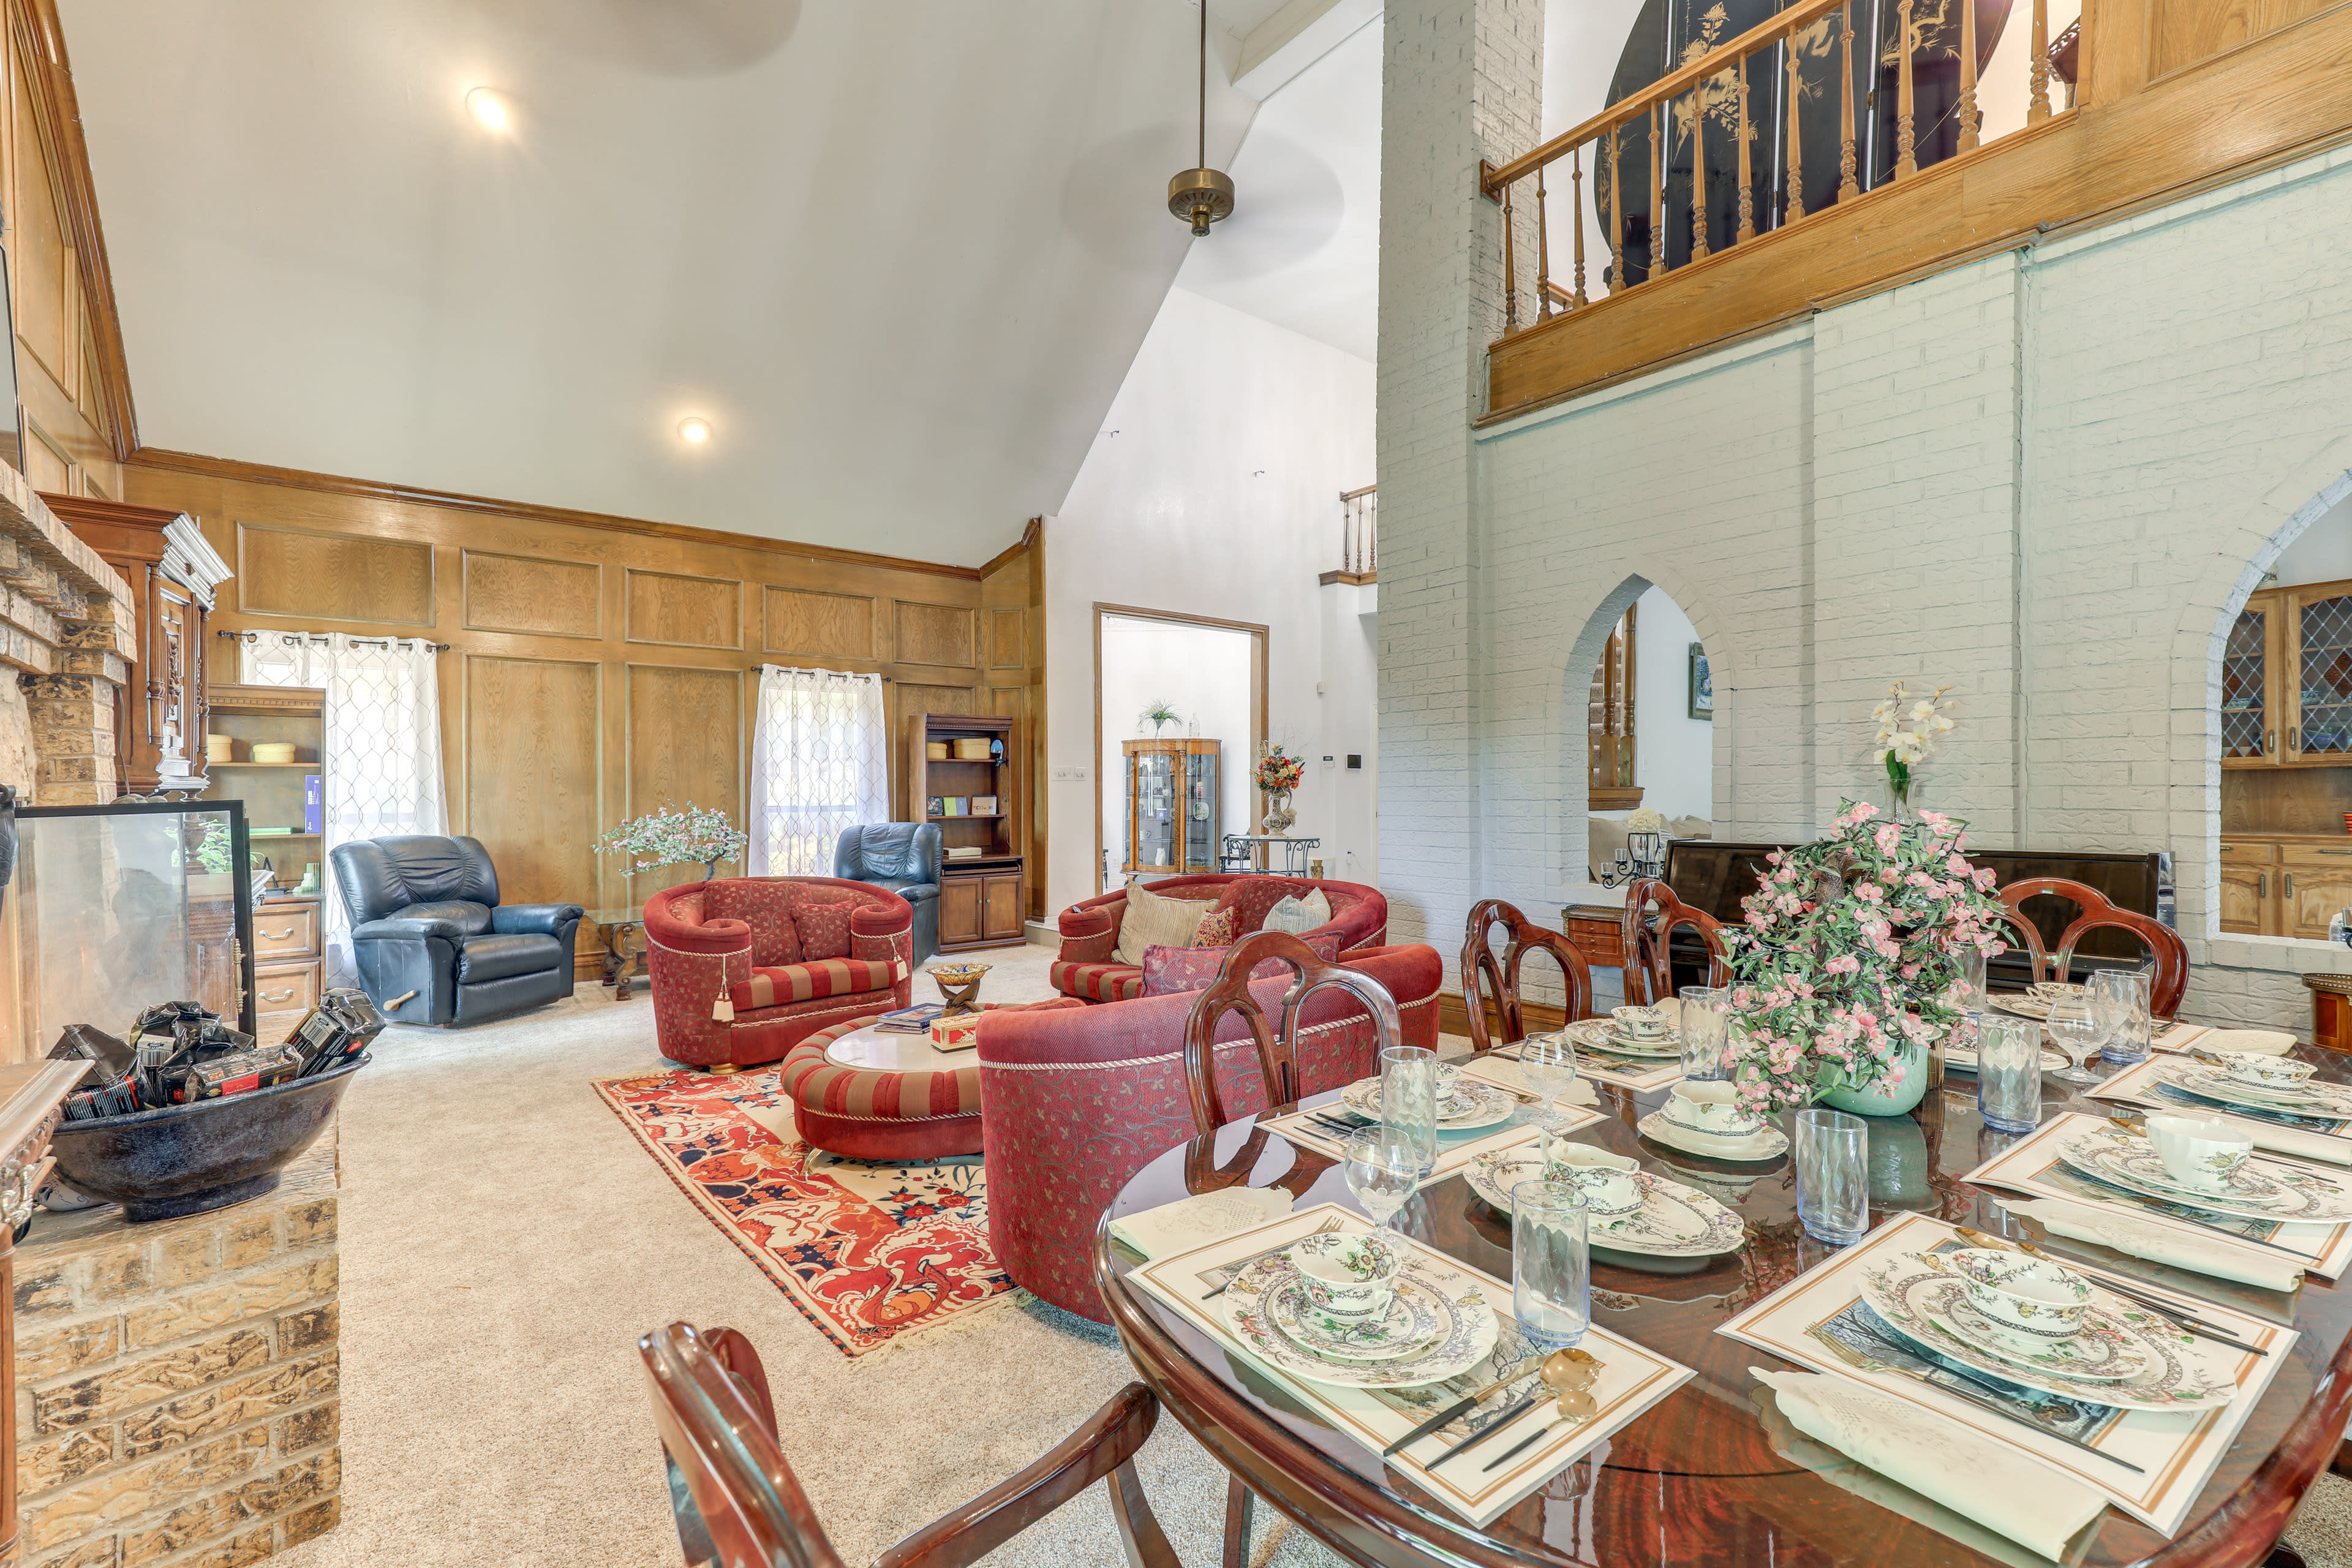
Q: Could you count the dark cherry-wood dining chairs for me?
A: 5